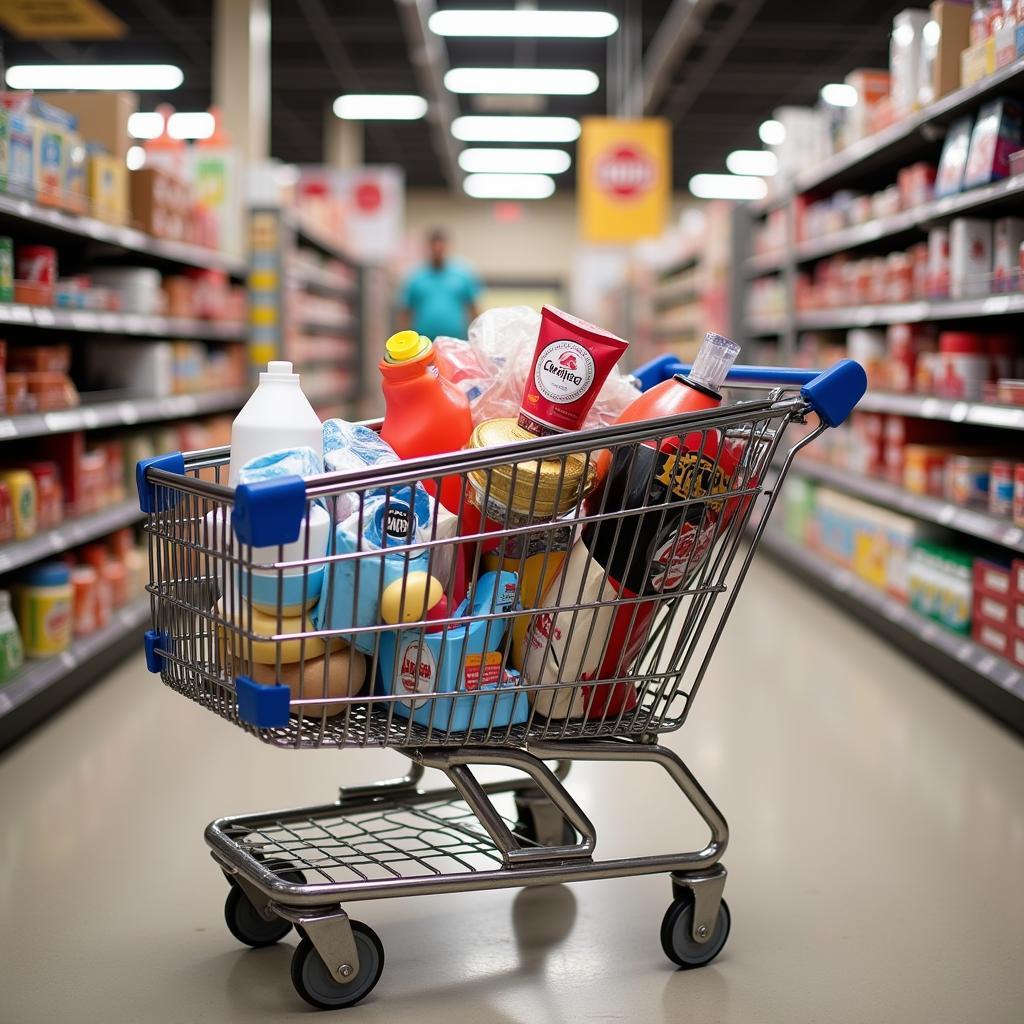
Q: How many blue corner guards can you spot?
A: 4